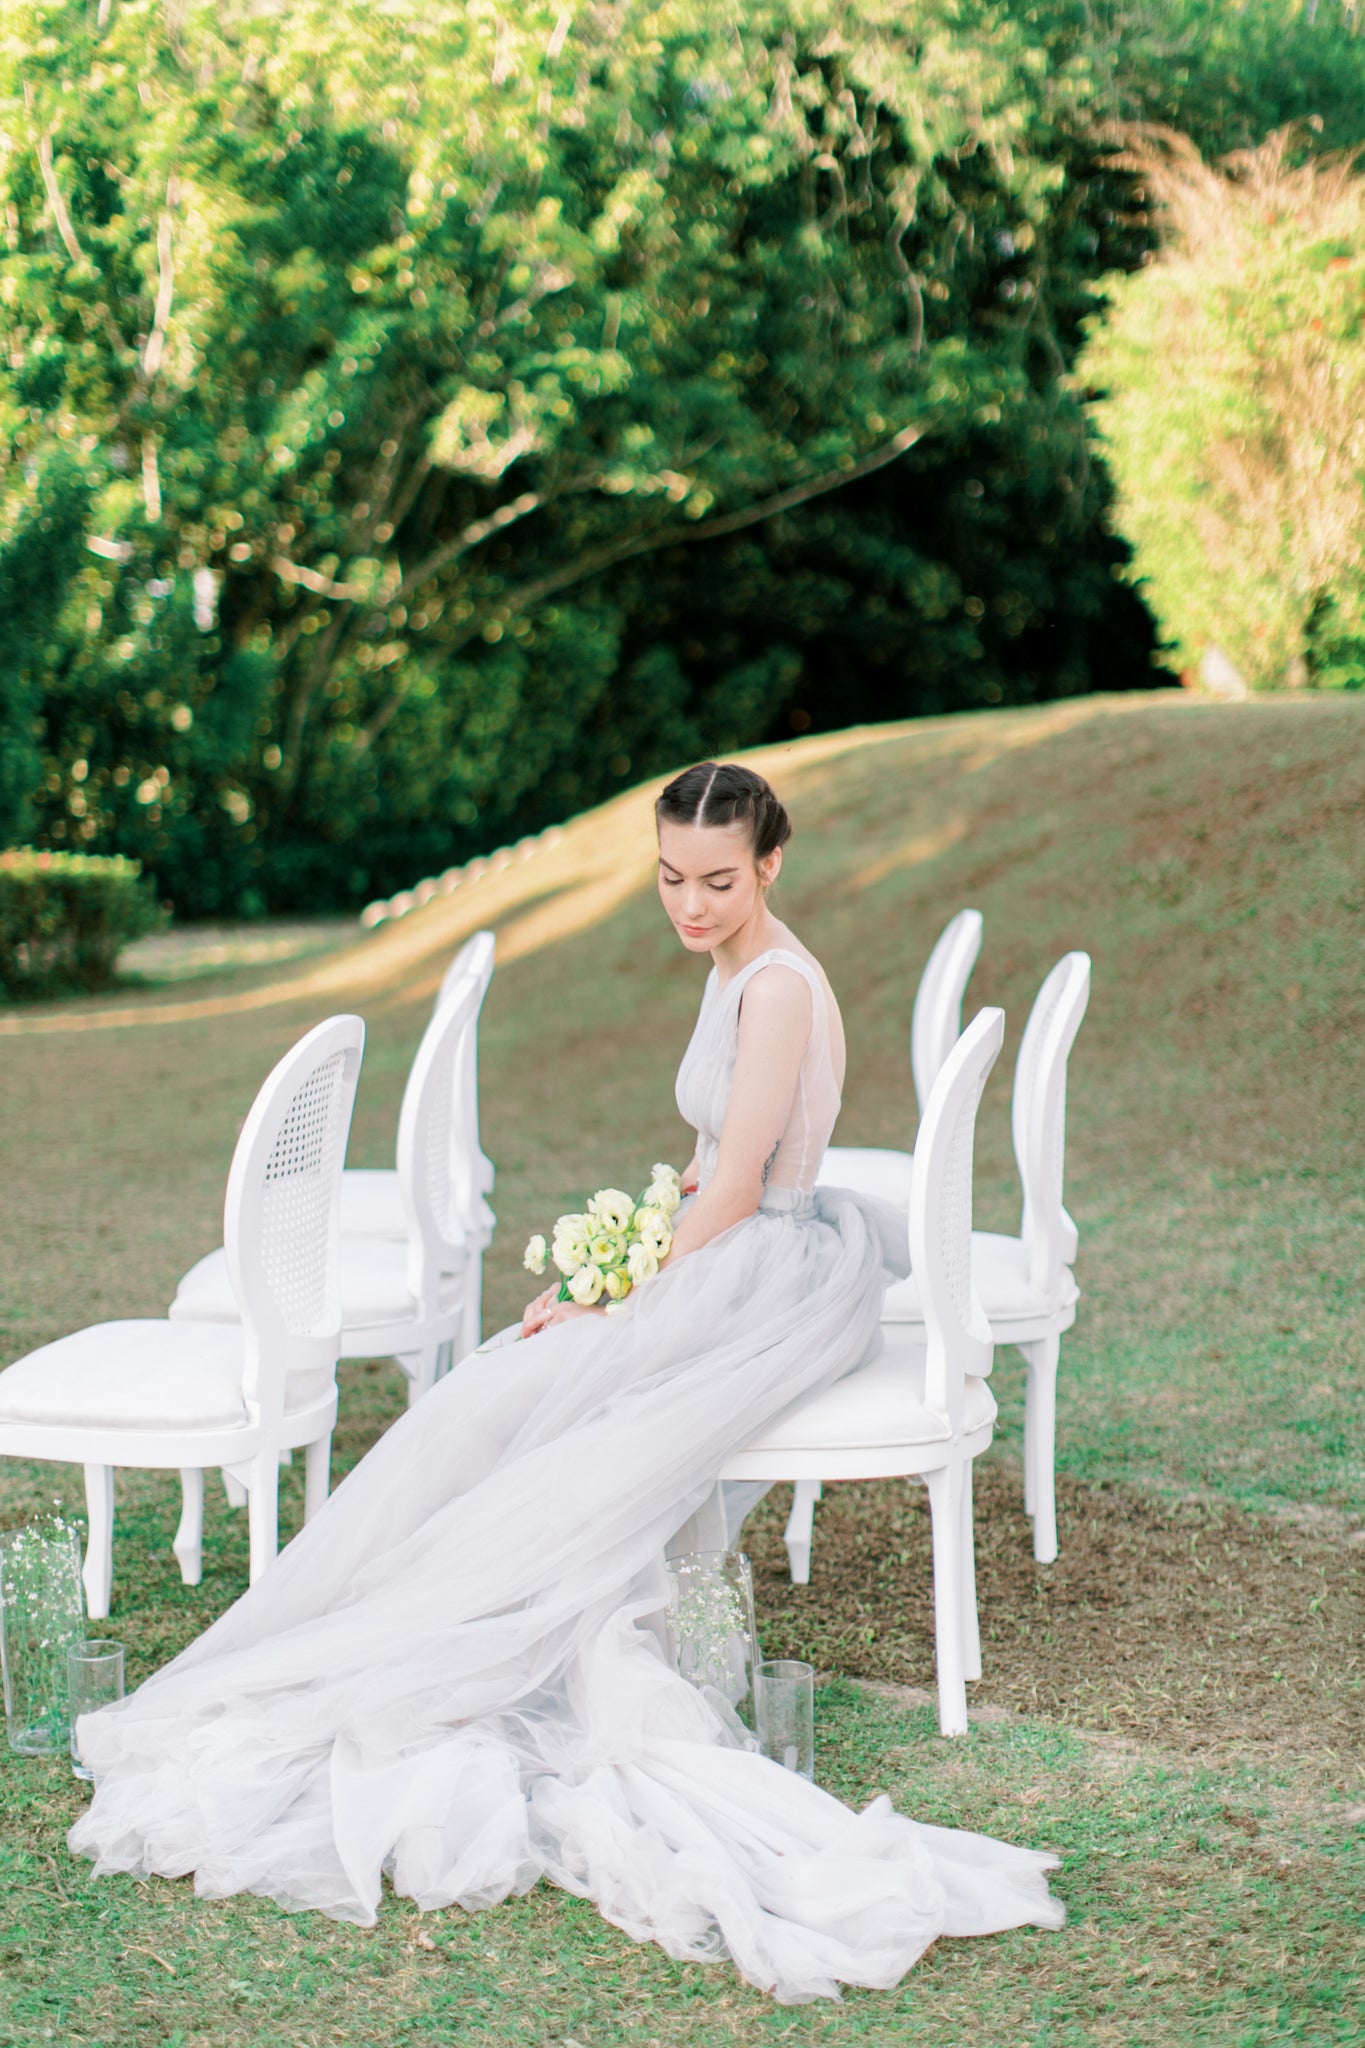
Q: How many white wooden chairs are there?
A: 6